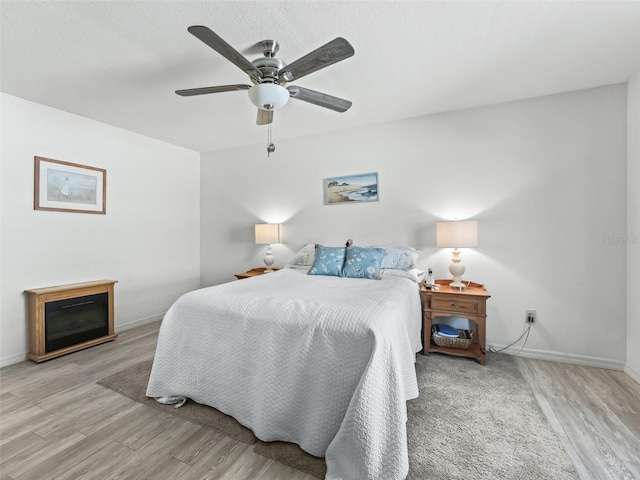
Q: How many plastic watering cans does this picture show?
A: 0